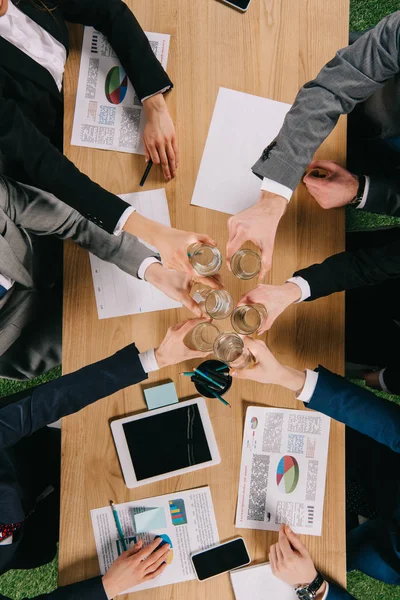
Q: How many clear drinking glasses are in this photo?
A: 6